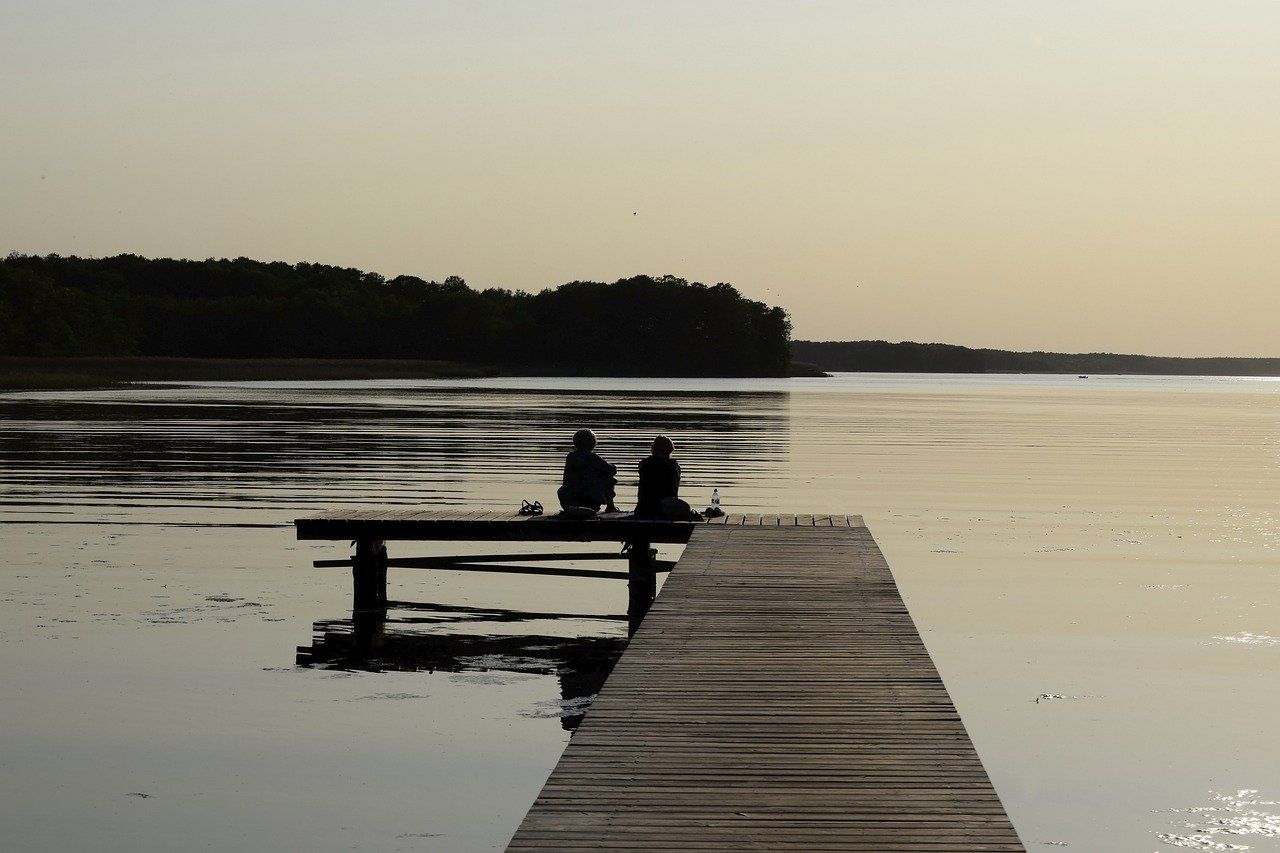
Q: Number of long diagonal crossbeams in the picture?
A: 2